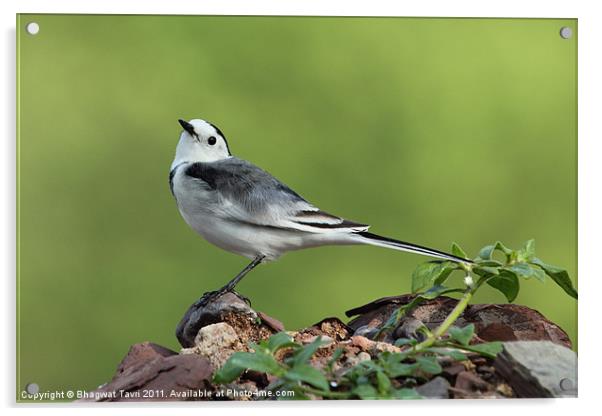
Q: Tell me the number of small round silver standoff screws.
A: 4